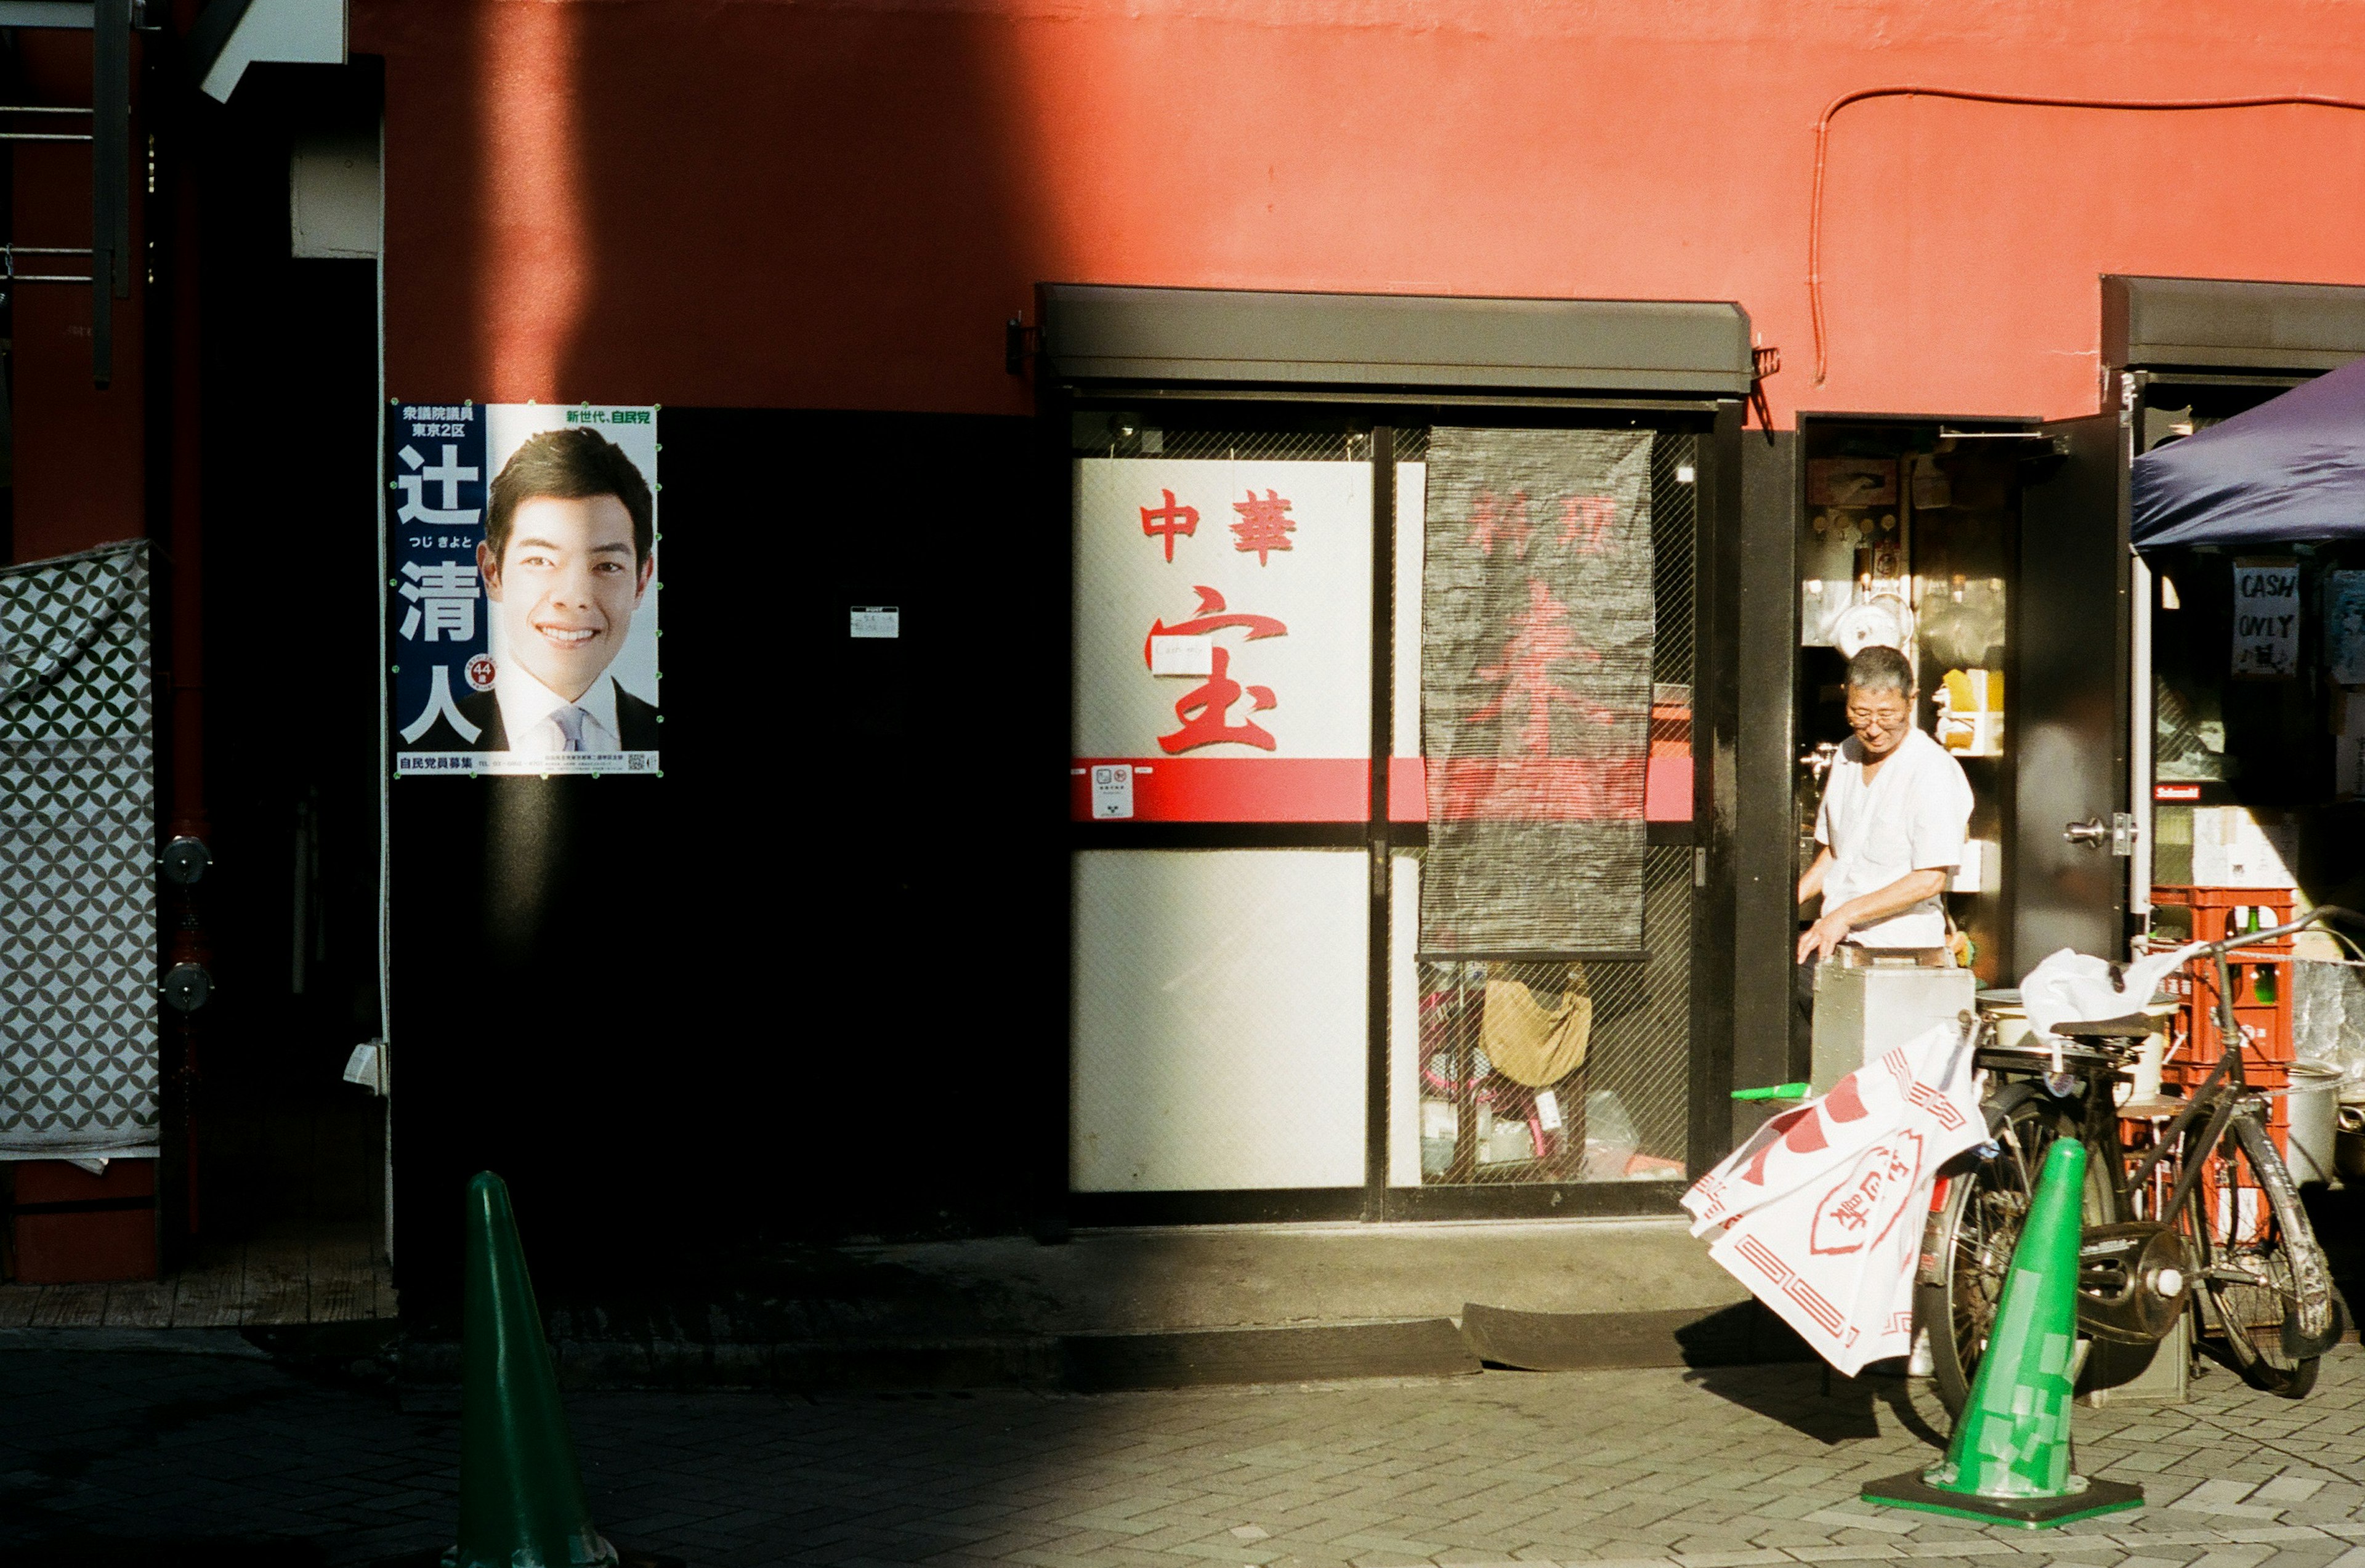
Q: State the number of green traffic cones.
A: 2